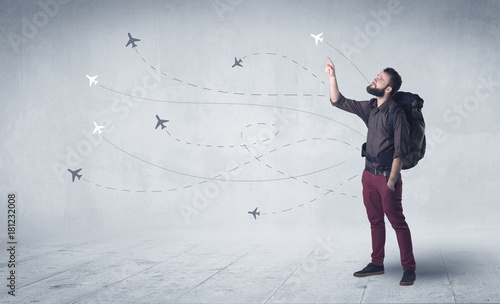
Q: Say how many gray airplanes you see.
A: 5